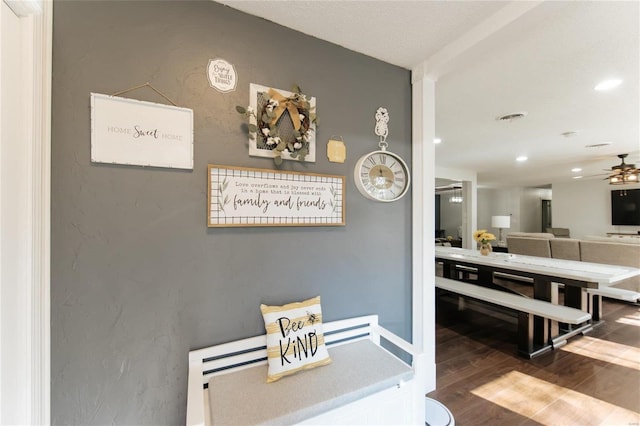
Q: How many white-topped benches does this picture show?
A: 2